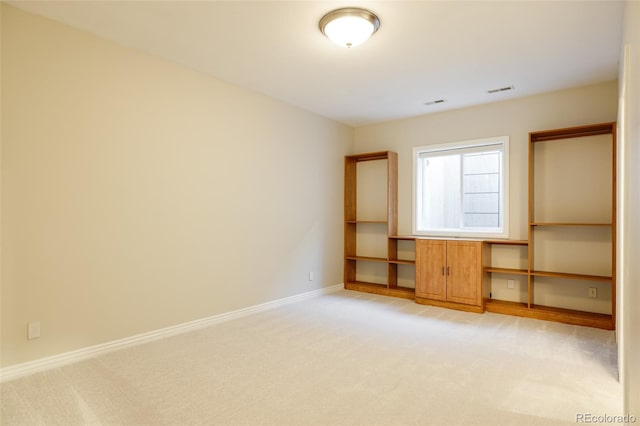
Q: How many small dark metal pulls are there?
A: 2